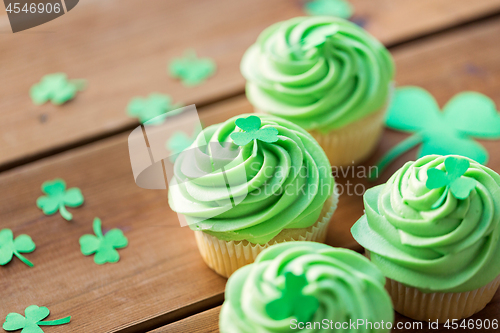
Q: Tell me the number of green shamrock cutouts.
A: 14